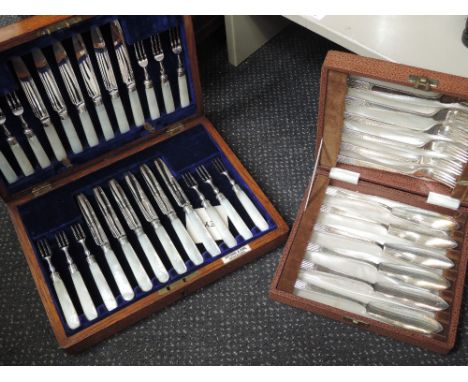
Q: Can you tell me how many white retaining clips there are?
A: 2